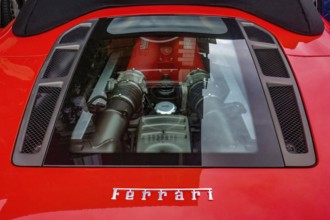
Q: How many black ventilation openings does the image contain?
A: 6